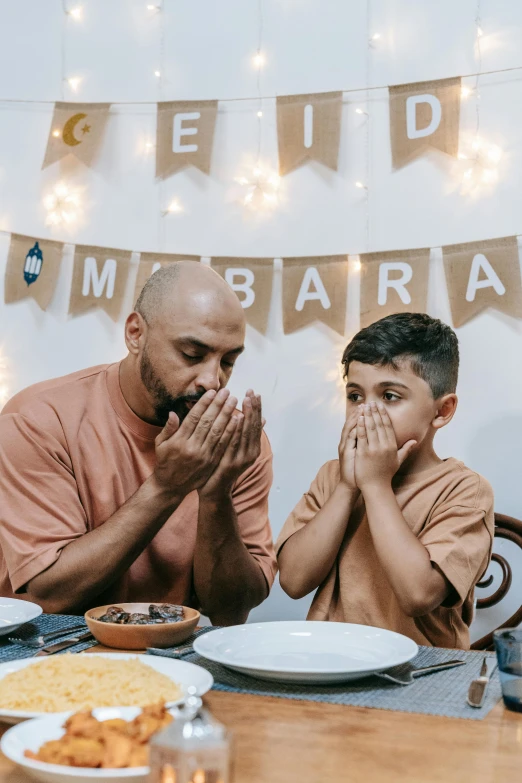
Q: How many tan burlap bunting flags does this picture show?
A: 11